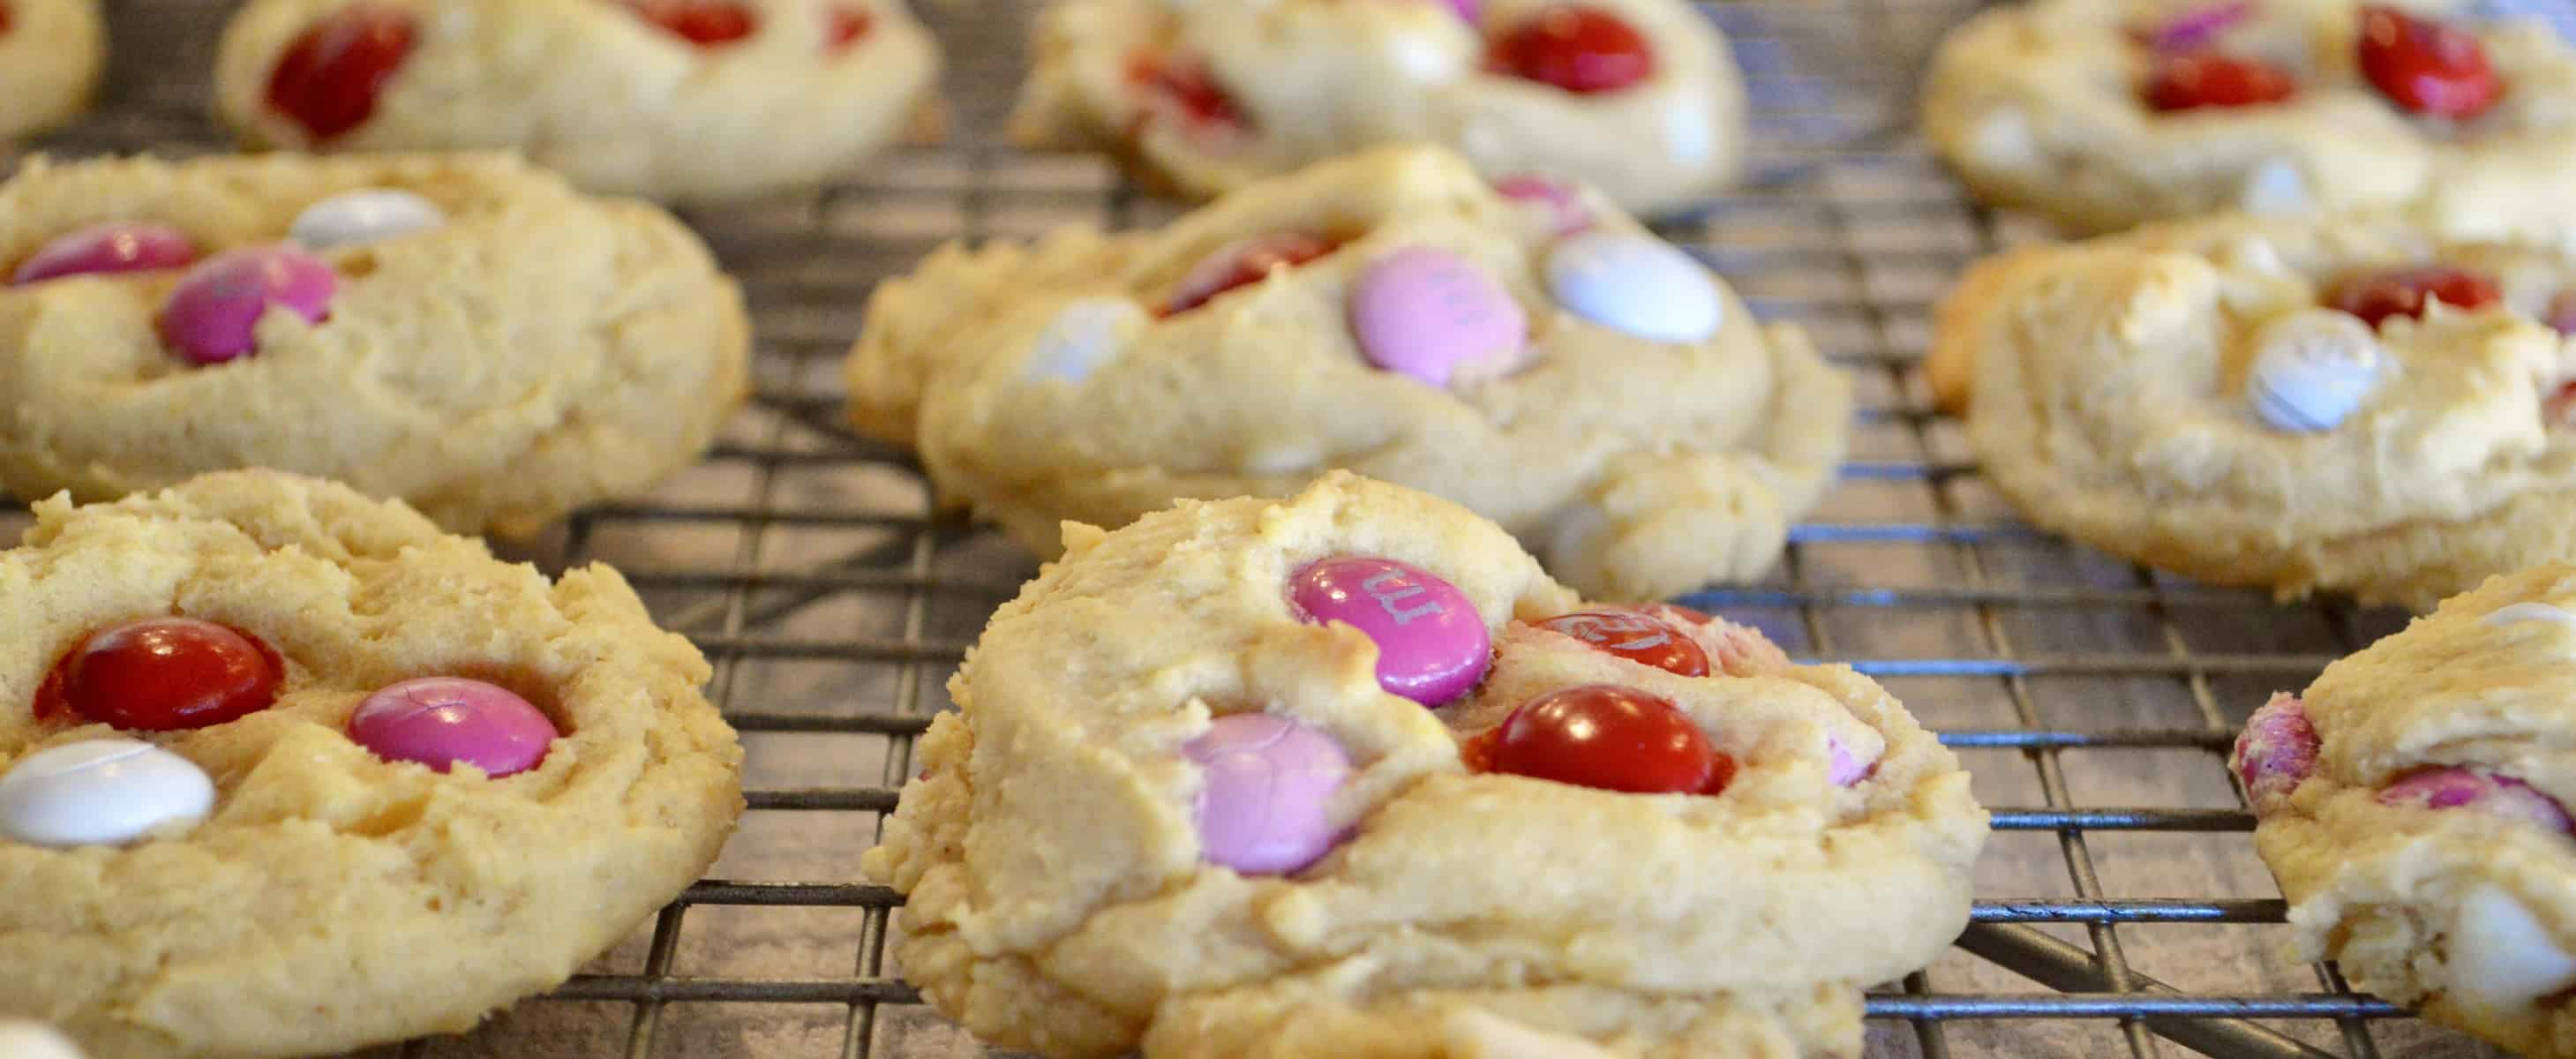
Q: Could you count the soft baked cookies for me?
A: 10